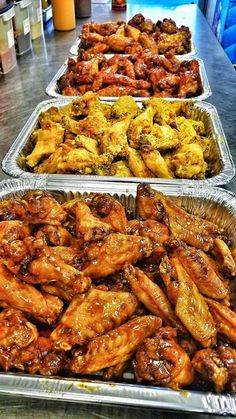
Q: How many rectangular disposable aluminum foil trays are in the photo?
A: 4